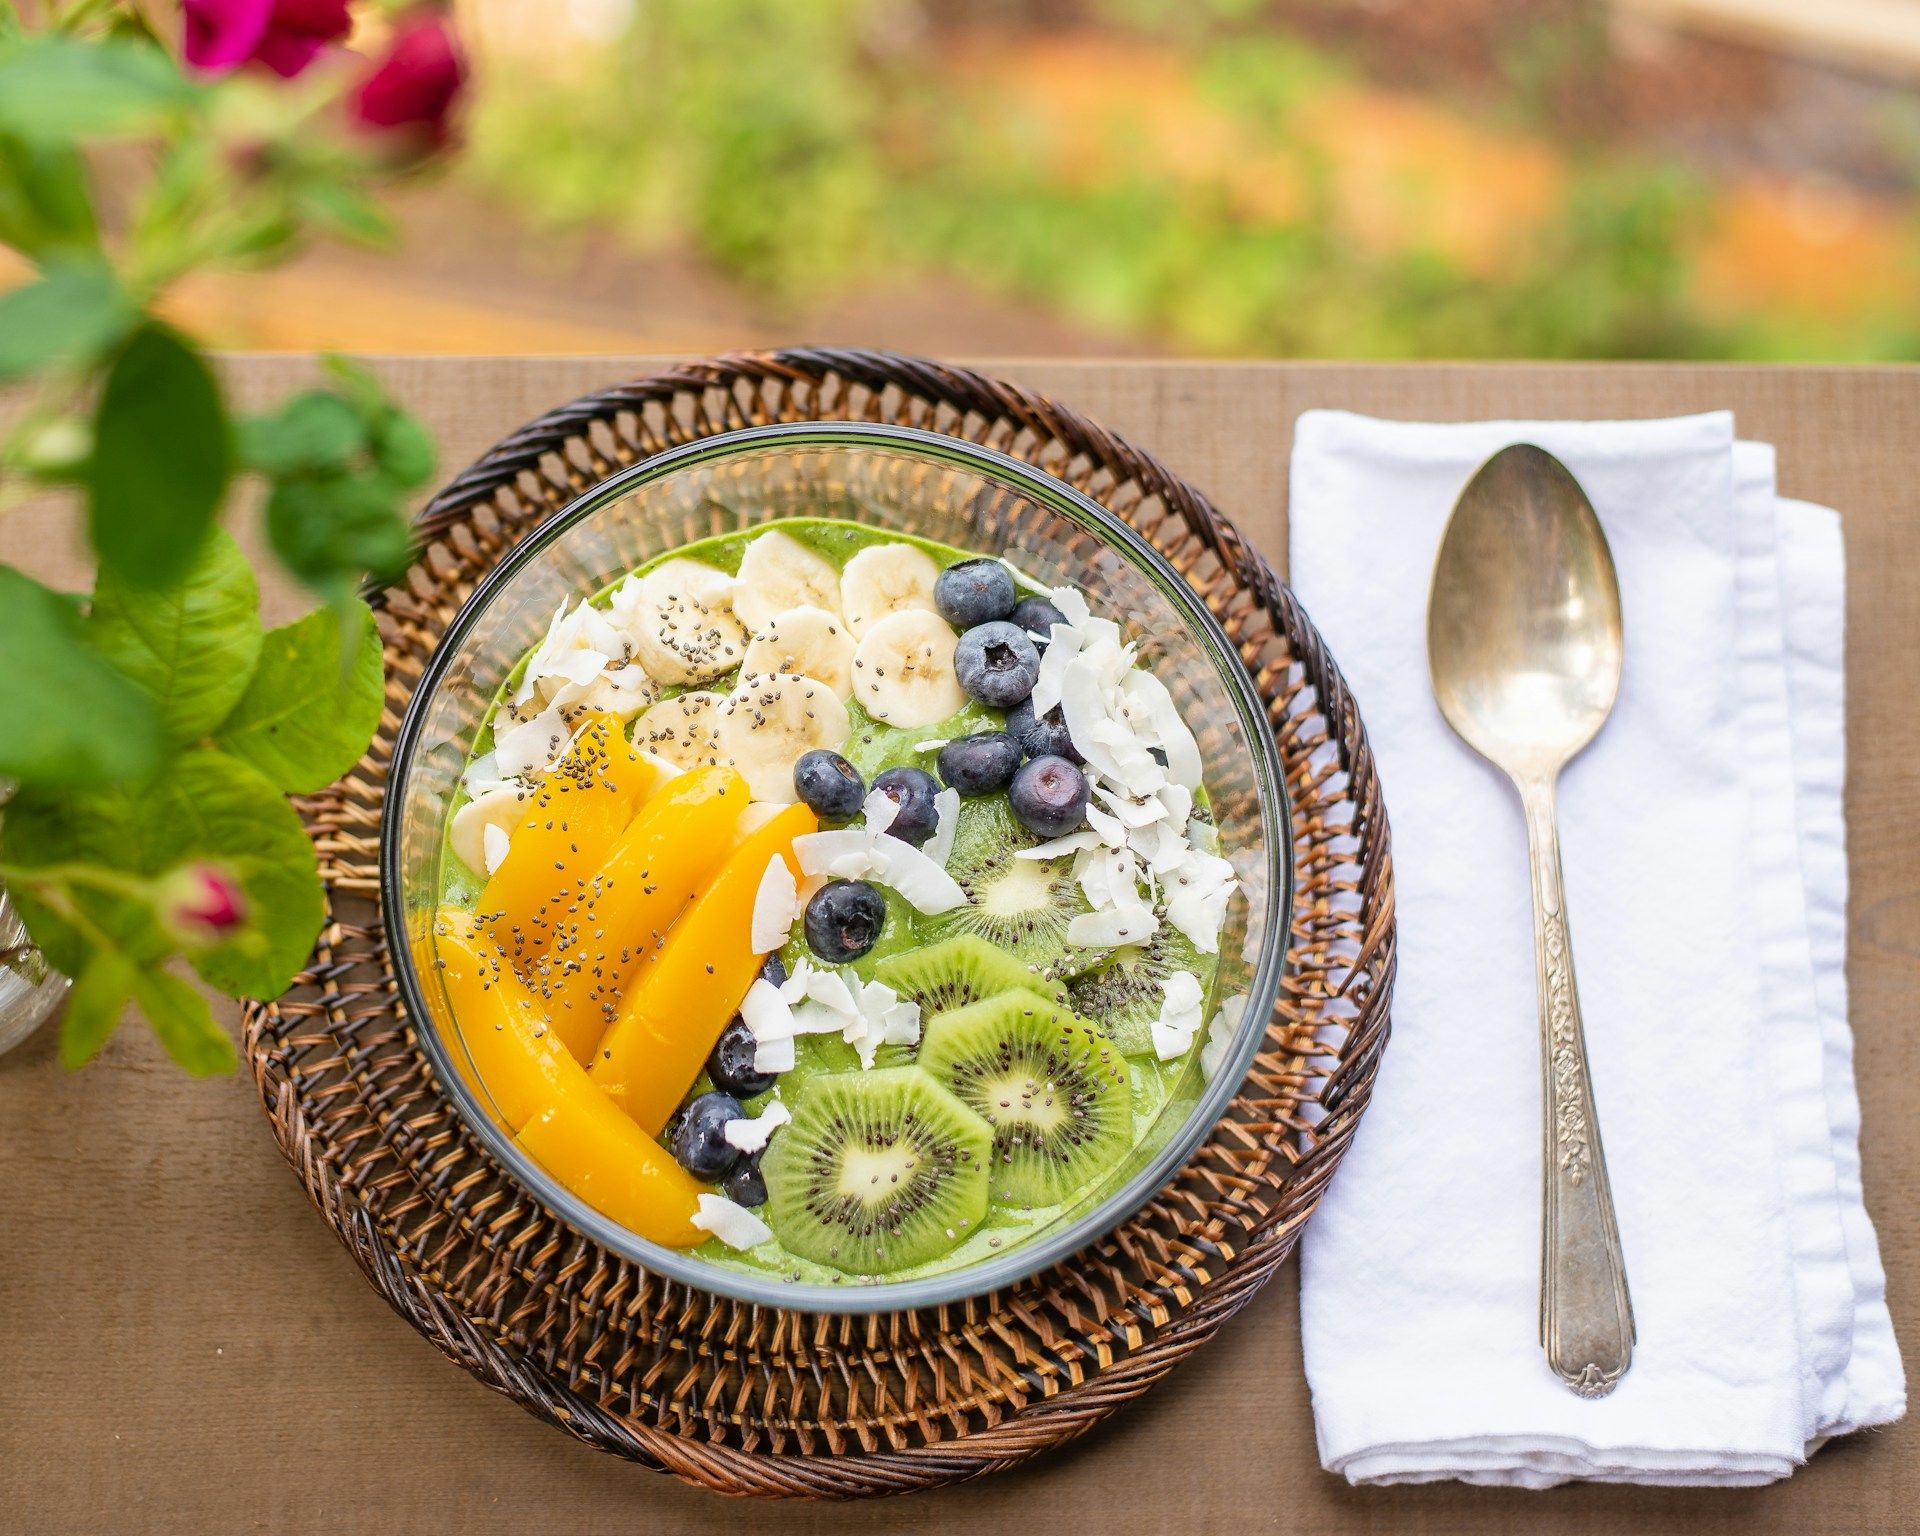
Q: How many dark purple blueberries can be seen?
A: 13